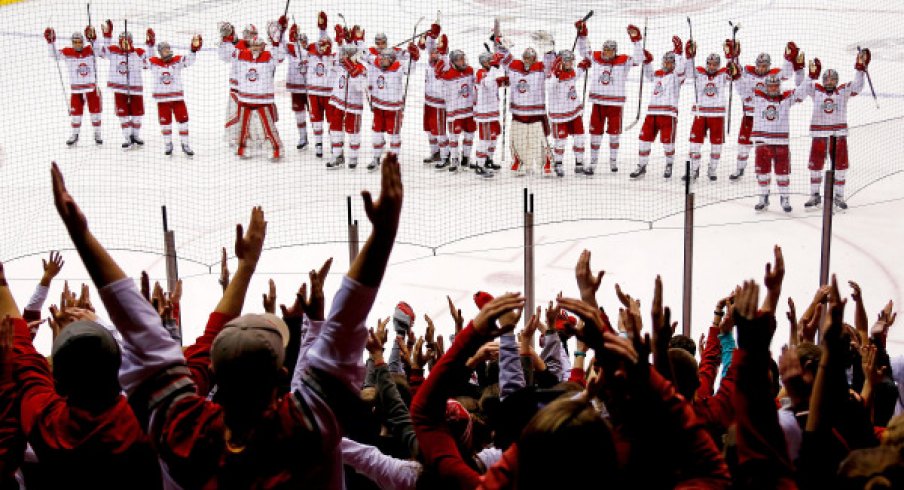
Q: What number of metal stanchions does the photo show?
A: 5